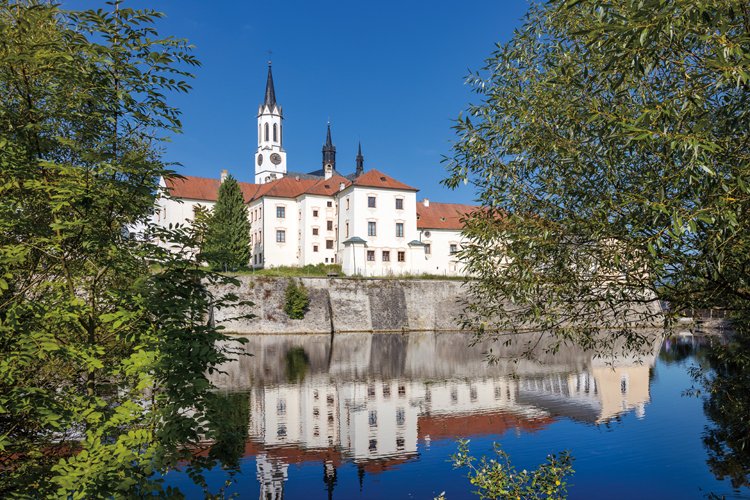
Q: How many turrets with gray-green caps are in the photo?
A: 2